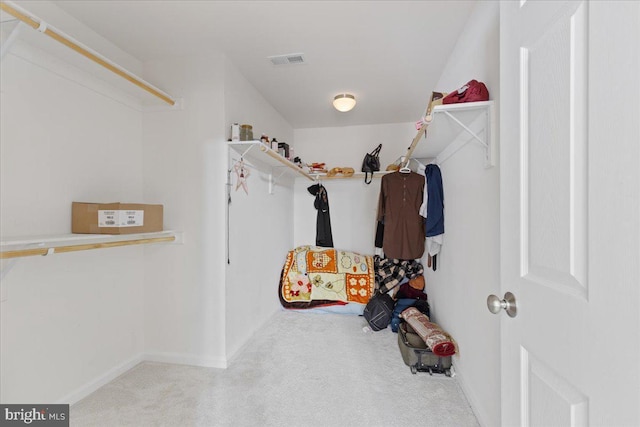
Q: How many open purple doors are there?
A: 0